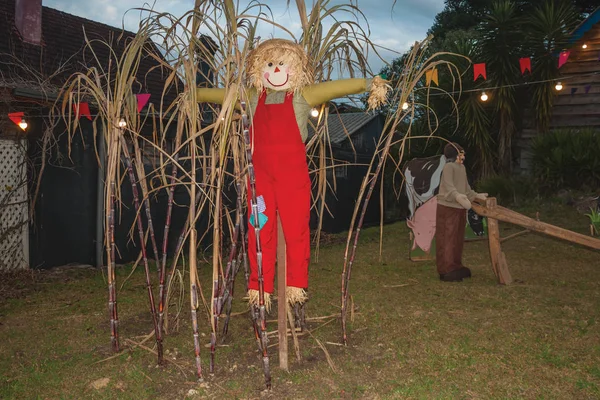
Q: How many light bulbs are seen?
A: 7